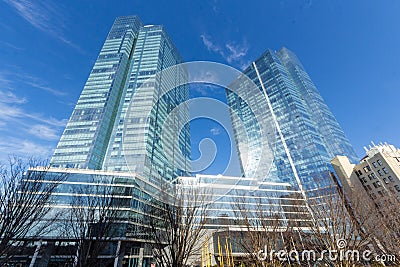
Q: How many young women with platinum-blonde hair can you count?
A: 0